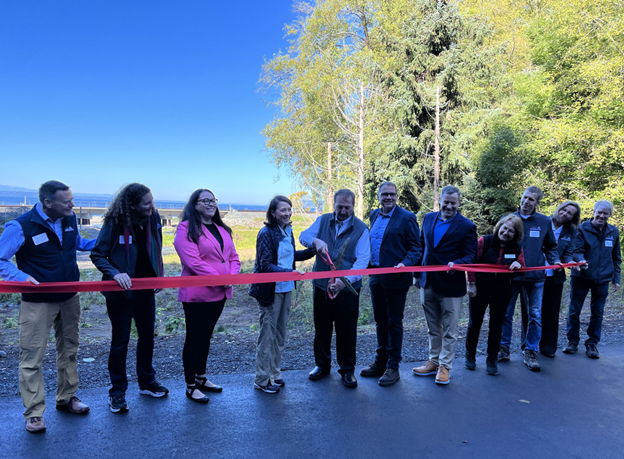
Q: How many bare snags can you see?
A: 3